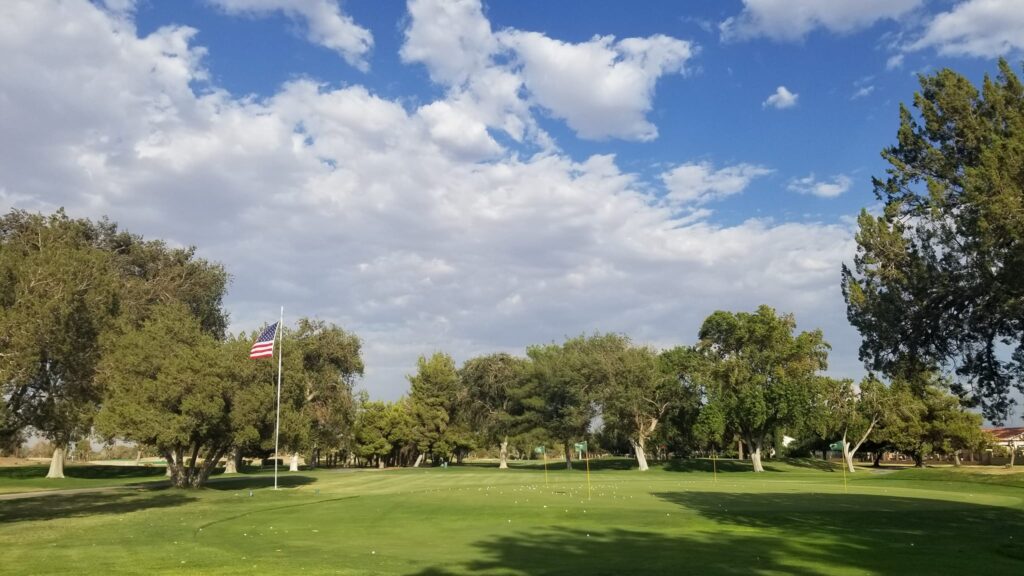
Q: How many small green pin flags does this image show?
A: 3